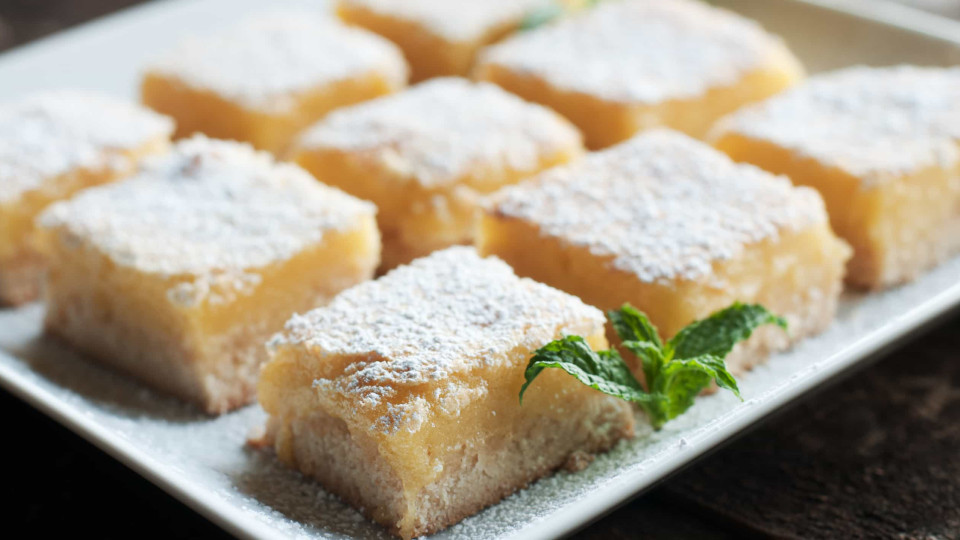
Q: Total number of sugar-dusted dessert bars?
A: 9